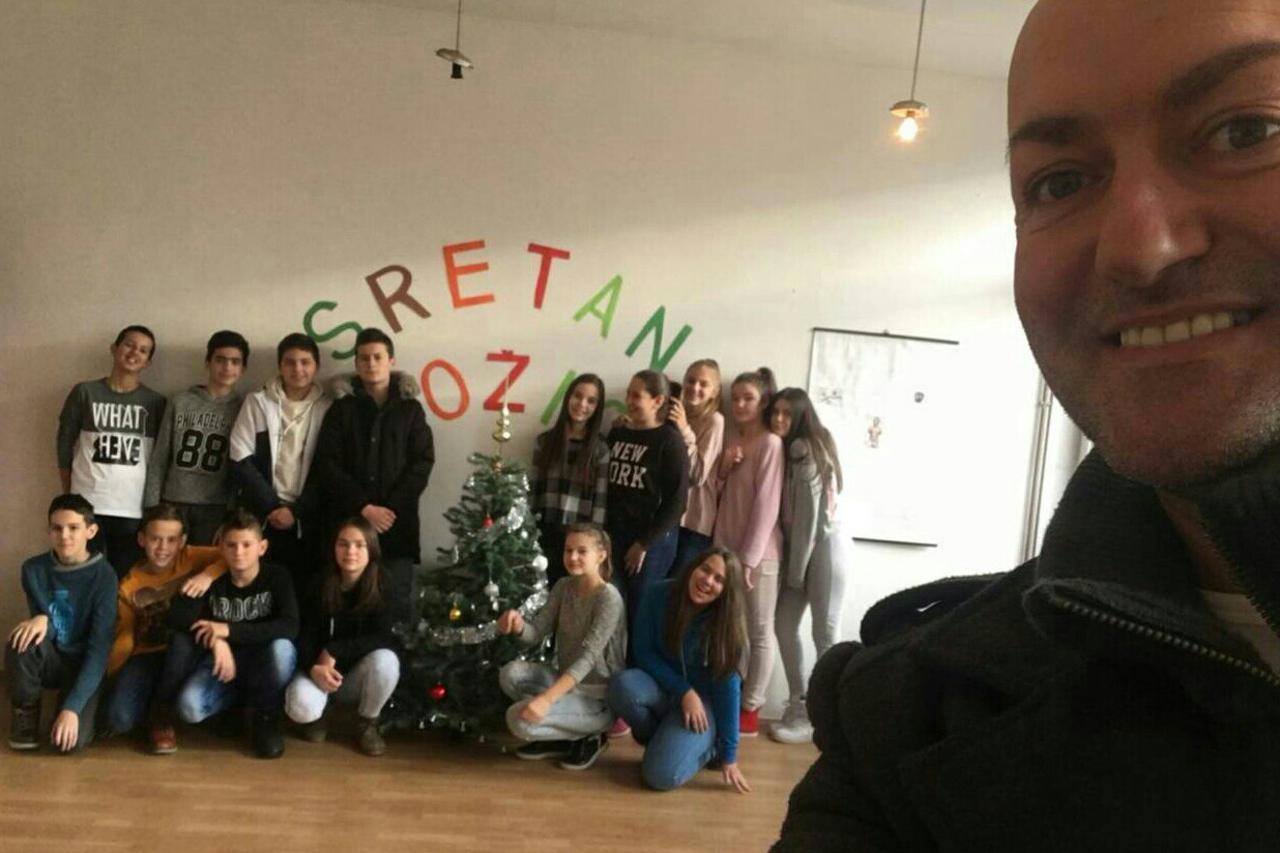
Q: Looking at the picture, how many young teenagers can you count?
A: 15